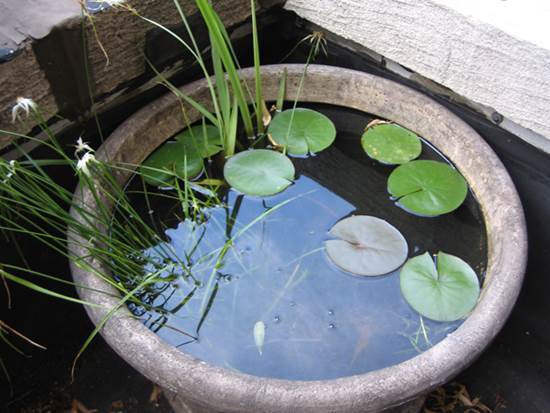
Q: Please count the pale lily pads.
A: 1